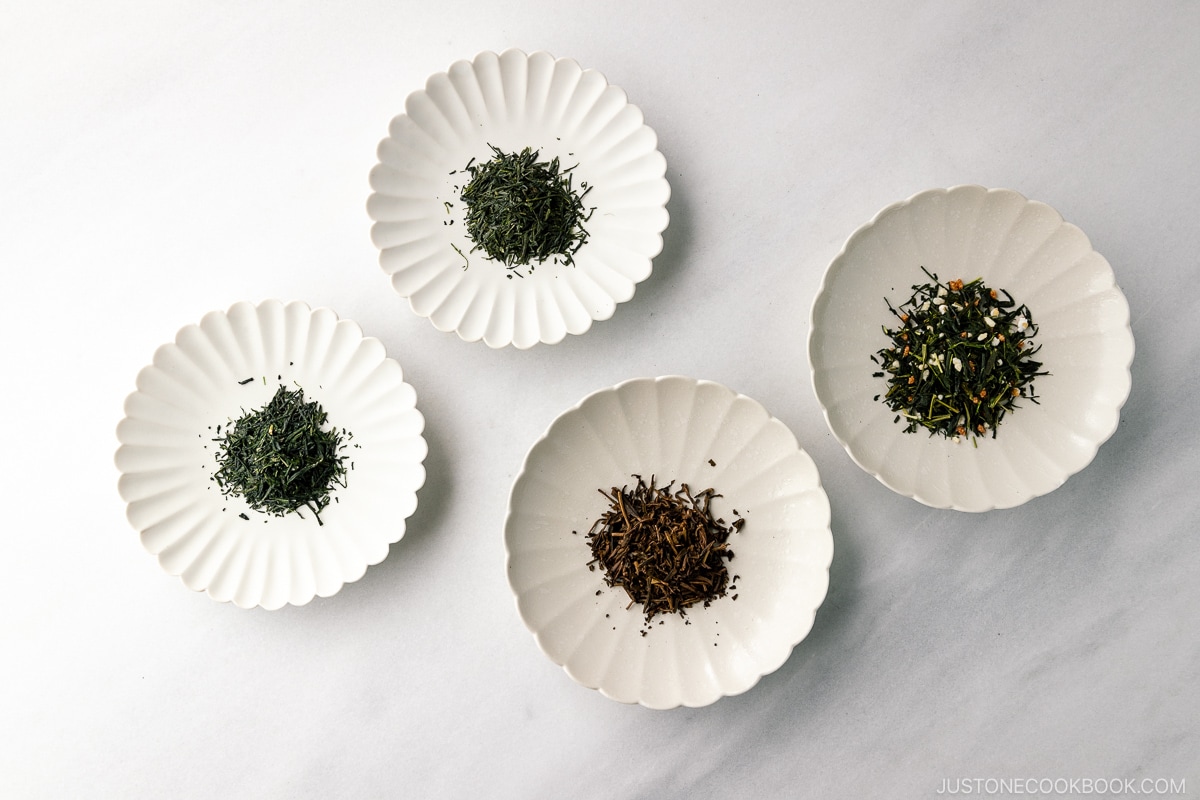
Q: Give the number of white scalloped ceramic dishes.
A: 4